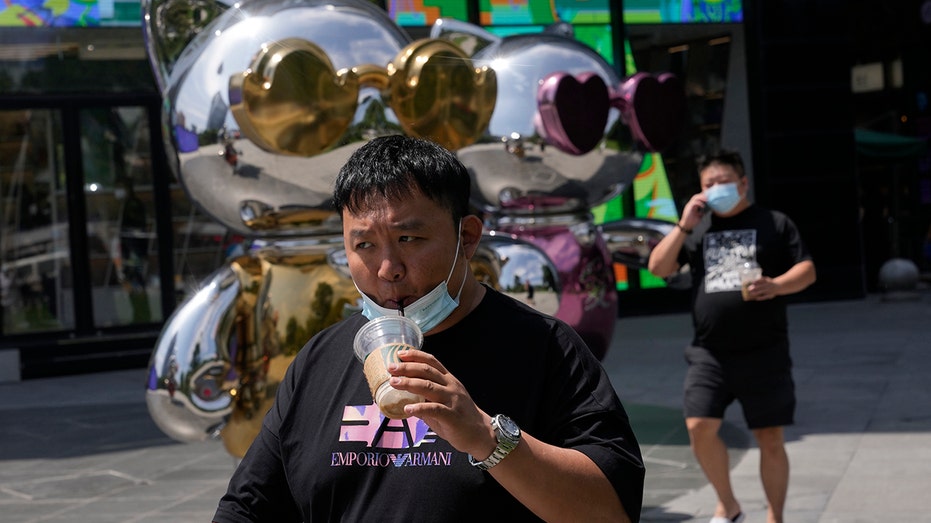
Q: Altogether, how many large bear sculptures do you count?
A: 2